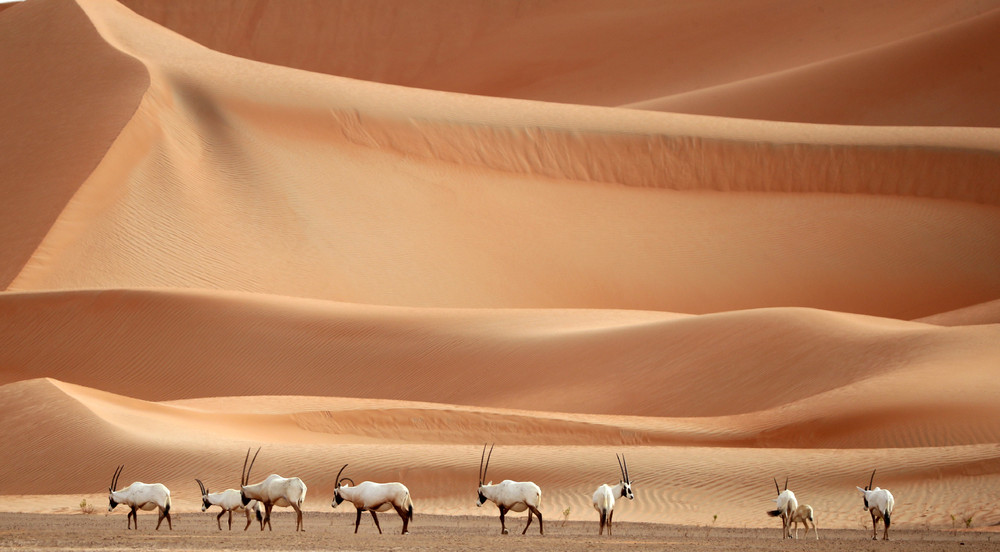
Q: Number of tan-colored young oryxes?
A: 1